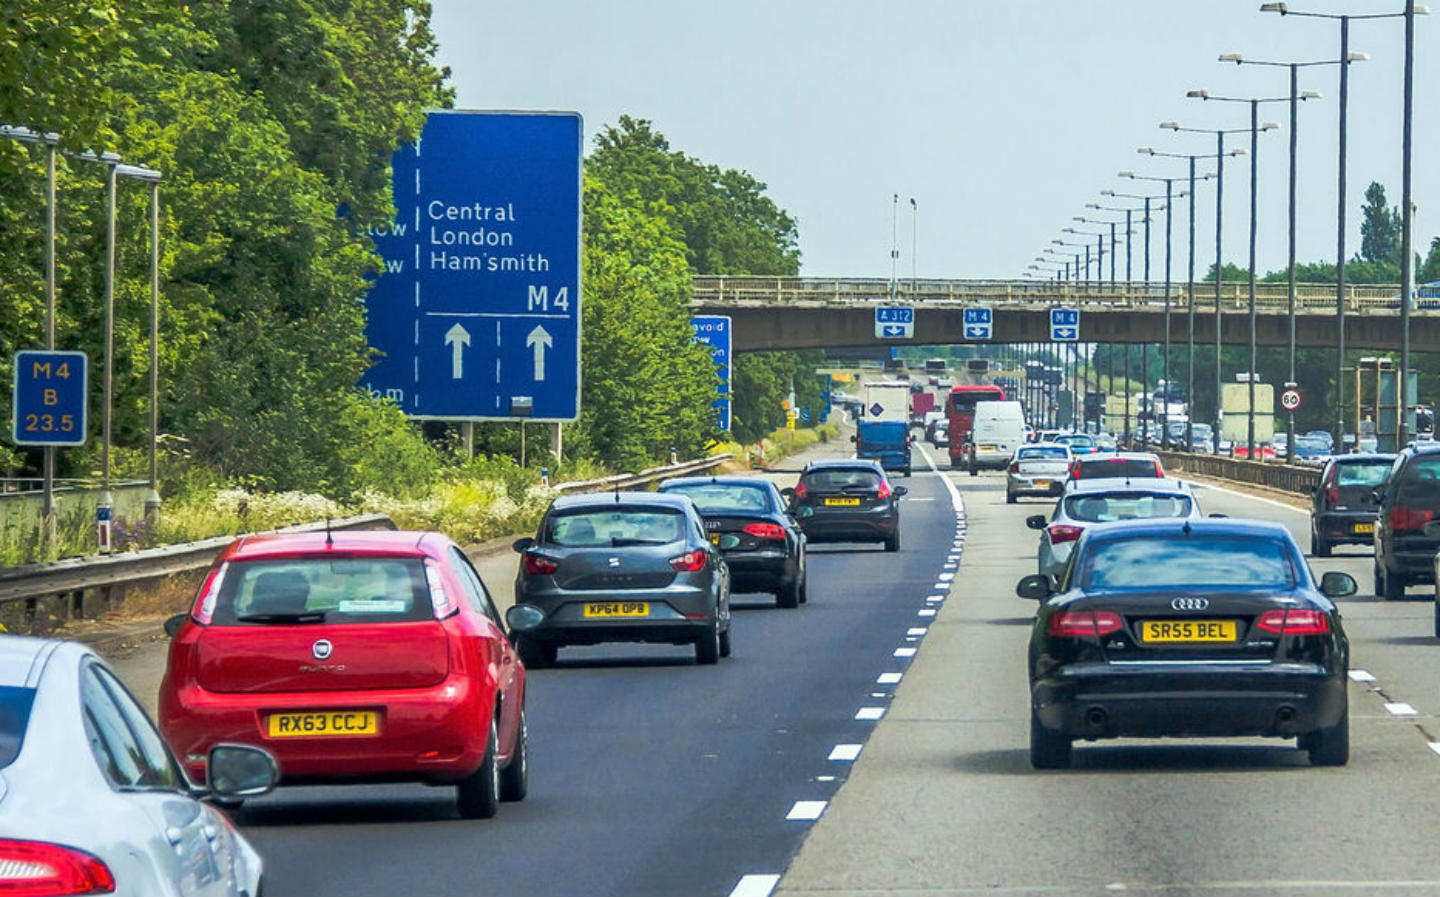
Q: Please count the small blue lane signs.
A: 3